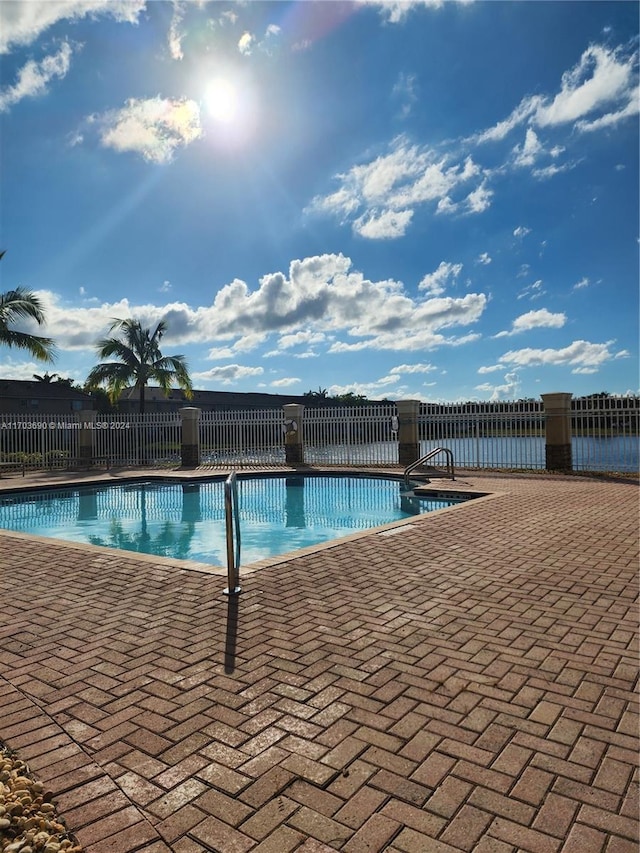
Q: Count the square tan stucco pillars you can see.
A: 5